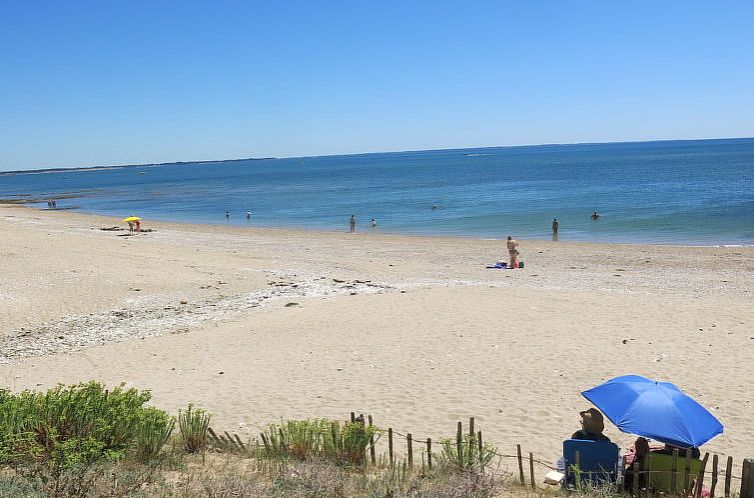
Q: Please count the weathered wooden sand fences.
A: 1